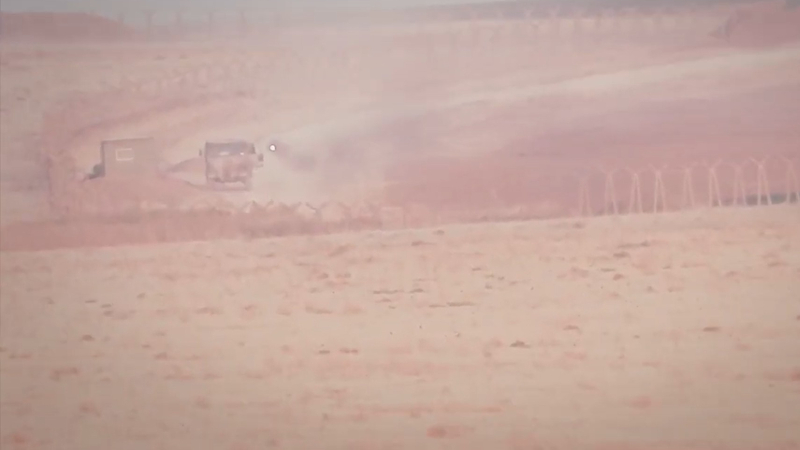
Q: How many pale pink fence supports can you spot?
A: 9